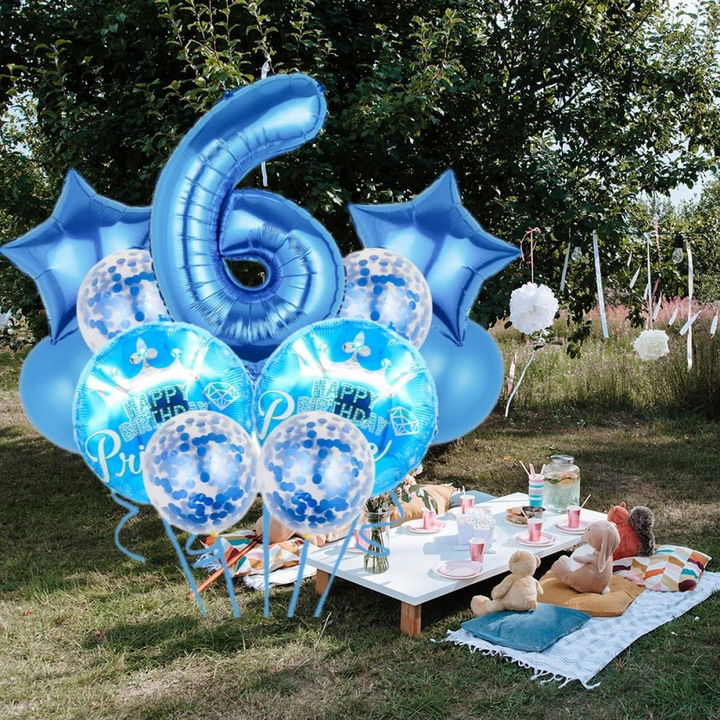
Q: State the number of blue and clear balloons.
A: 4